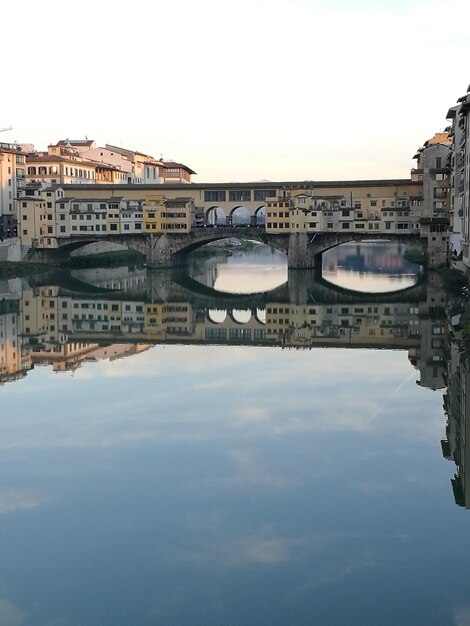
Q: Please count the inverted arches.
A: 6